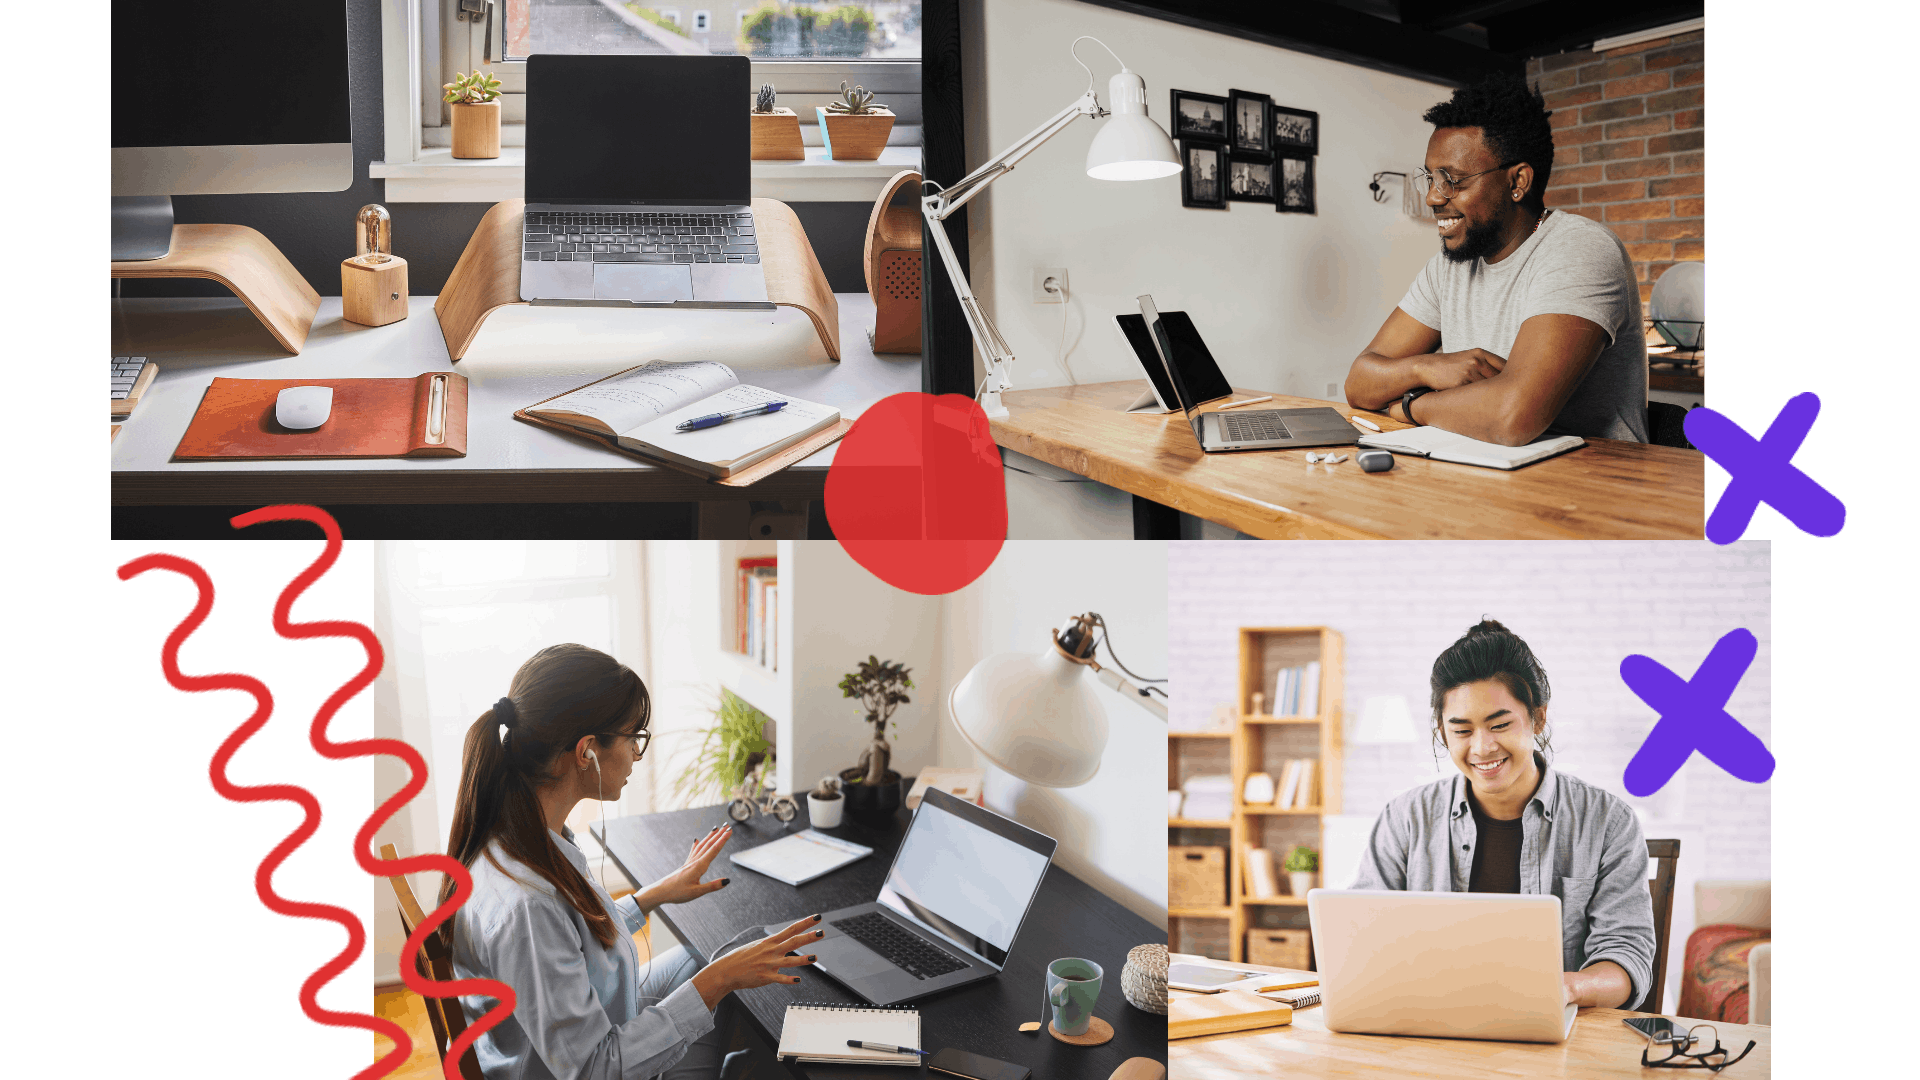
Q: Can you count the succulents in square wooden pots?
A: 3